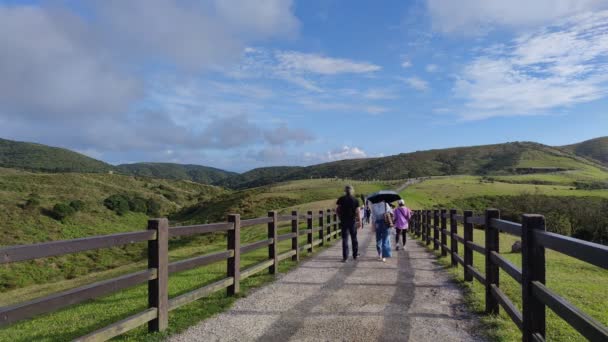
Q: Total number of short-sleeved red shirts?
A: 0